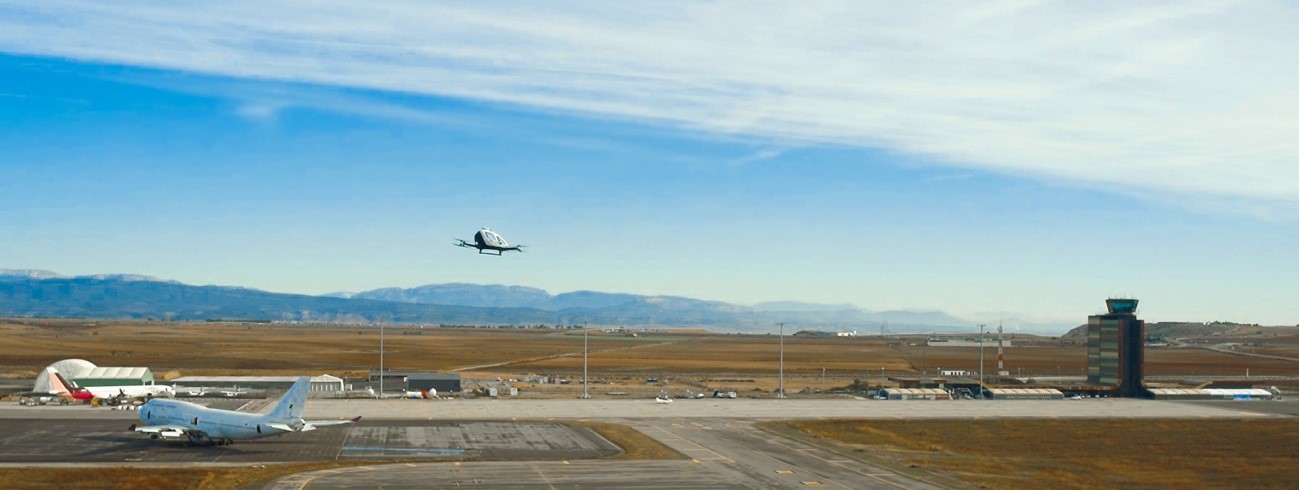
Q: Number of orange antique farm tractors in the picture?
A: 0